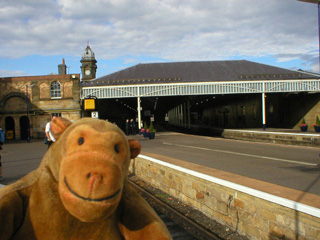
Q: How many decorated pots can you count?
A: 4